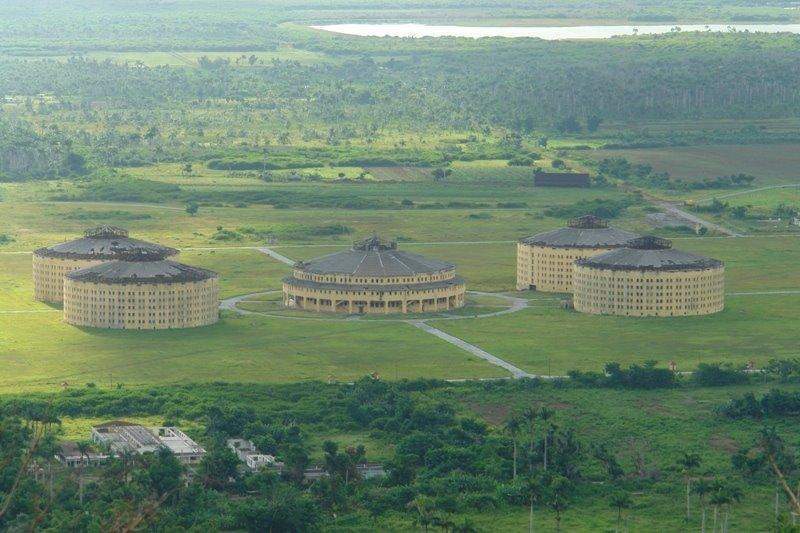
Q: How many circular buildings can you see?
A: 5